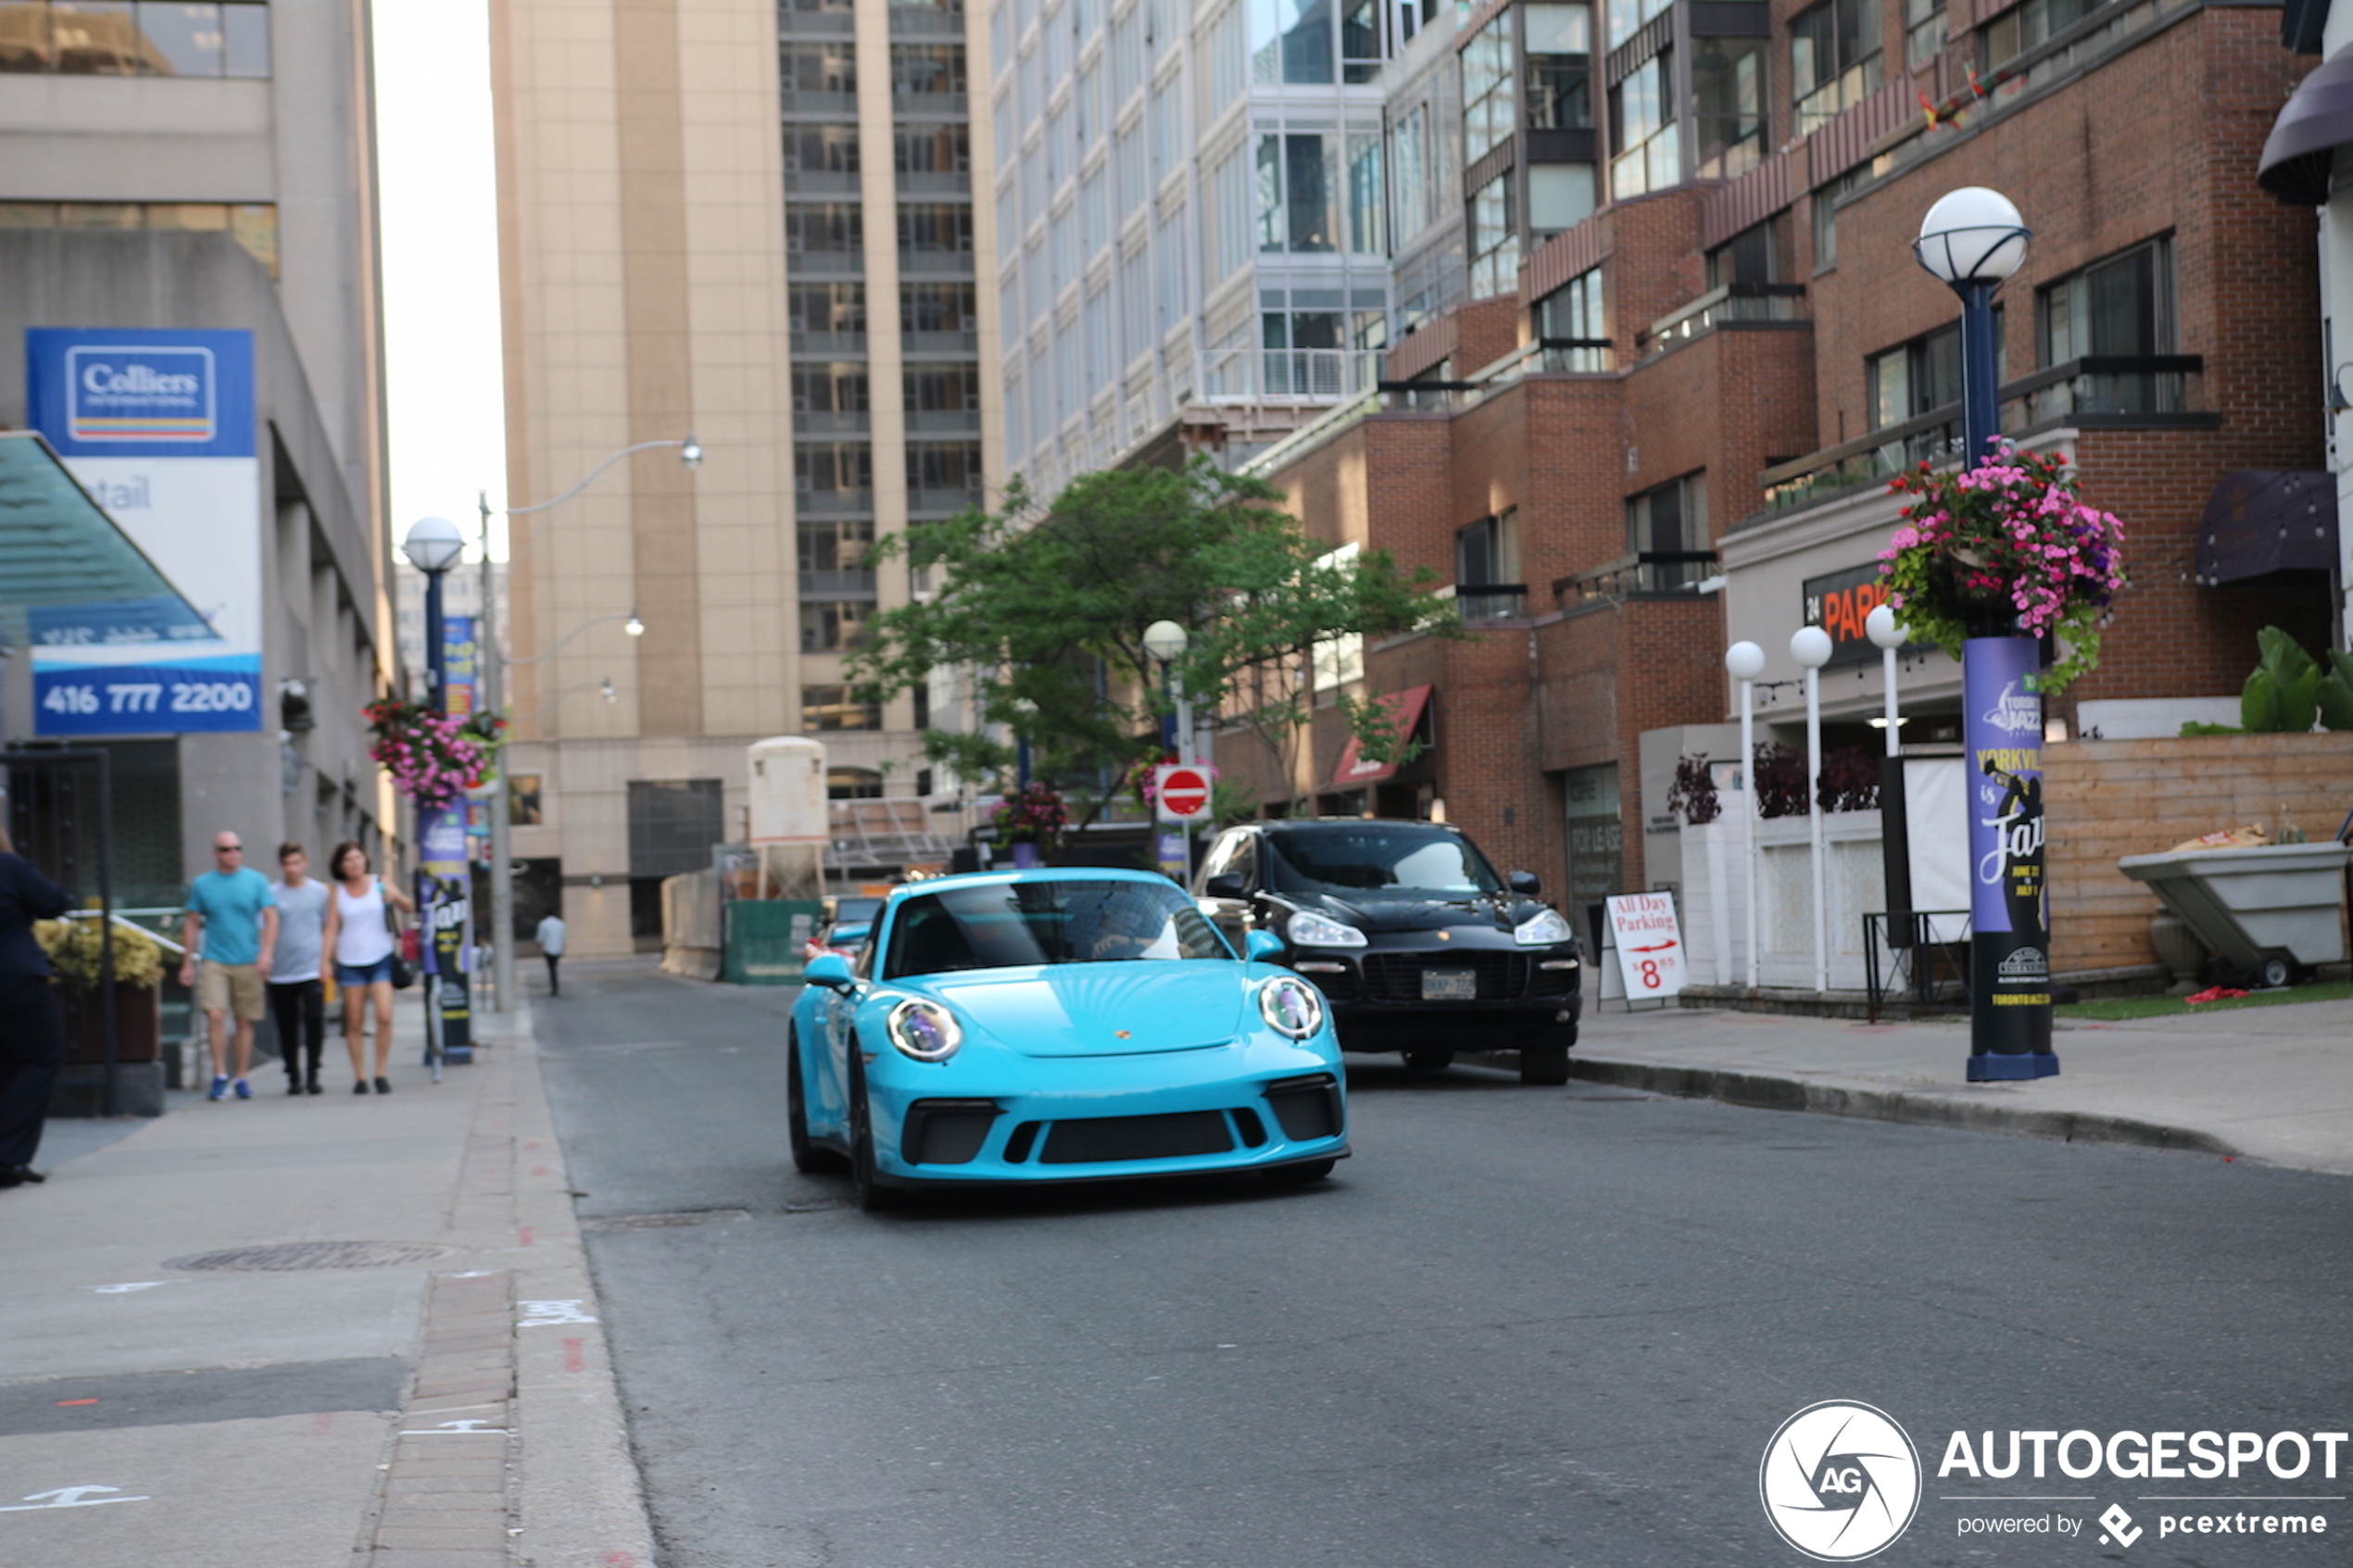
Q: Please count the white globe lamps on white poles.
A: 3